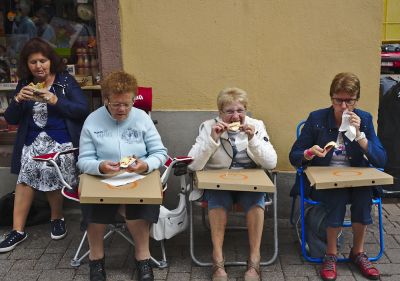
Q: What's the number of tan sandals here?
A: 2